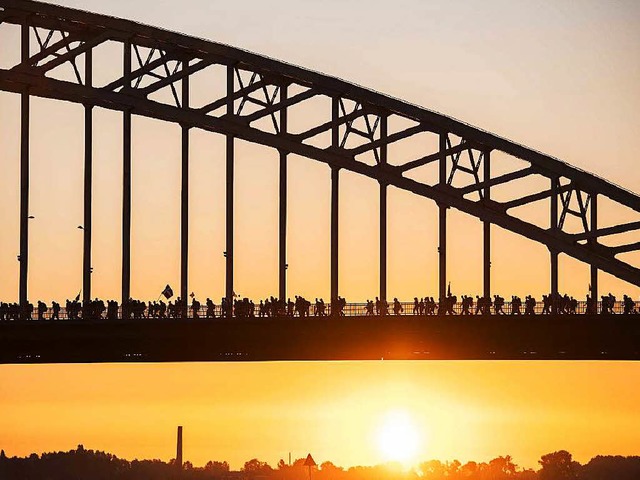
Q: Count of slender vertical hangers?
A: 12